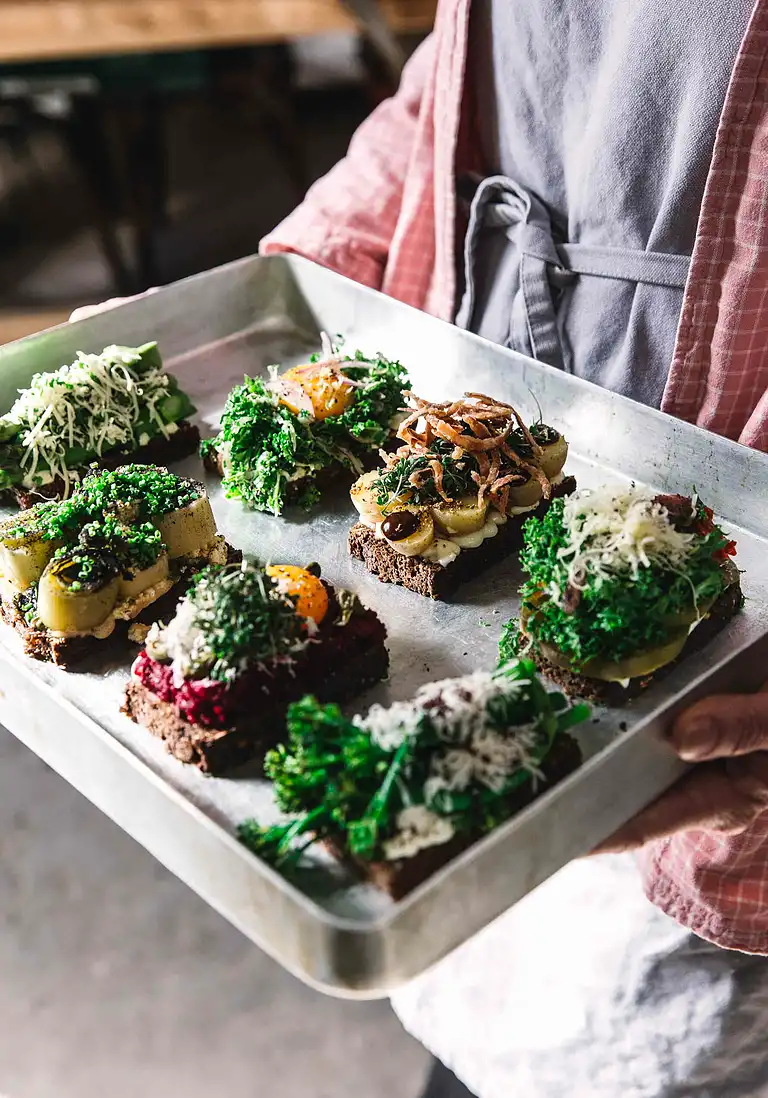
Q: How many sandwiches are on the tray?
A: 7